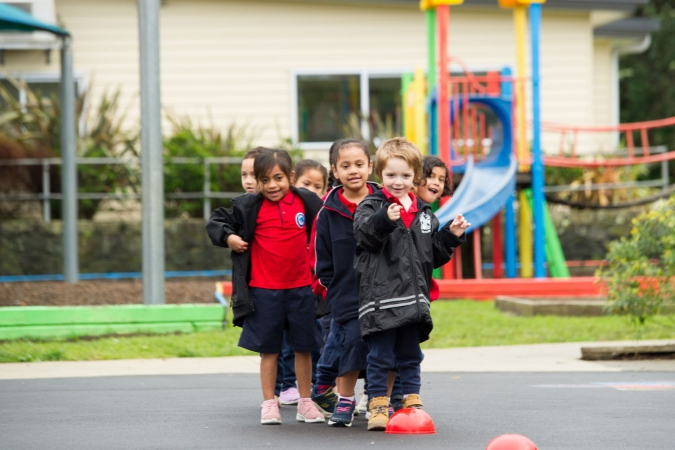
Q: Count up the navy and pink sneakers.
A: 2